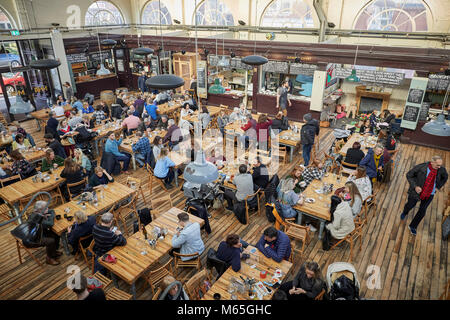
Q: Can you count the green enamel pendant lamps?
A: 2